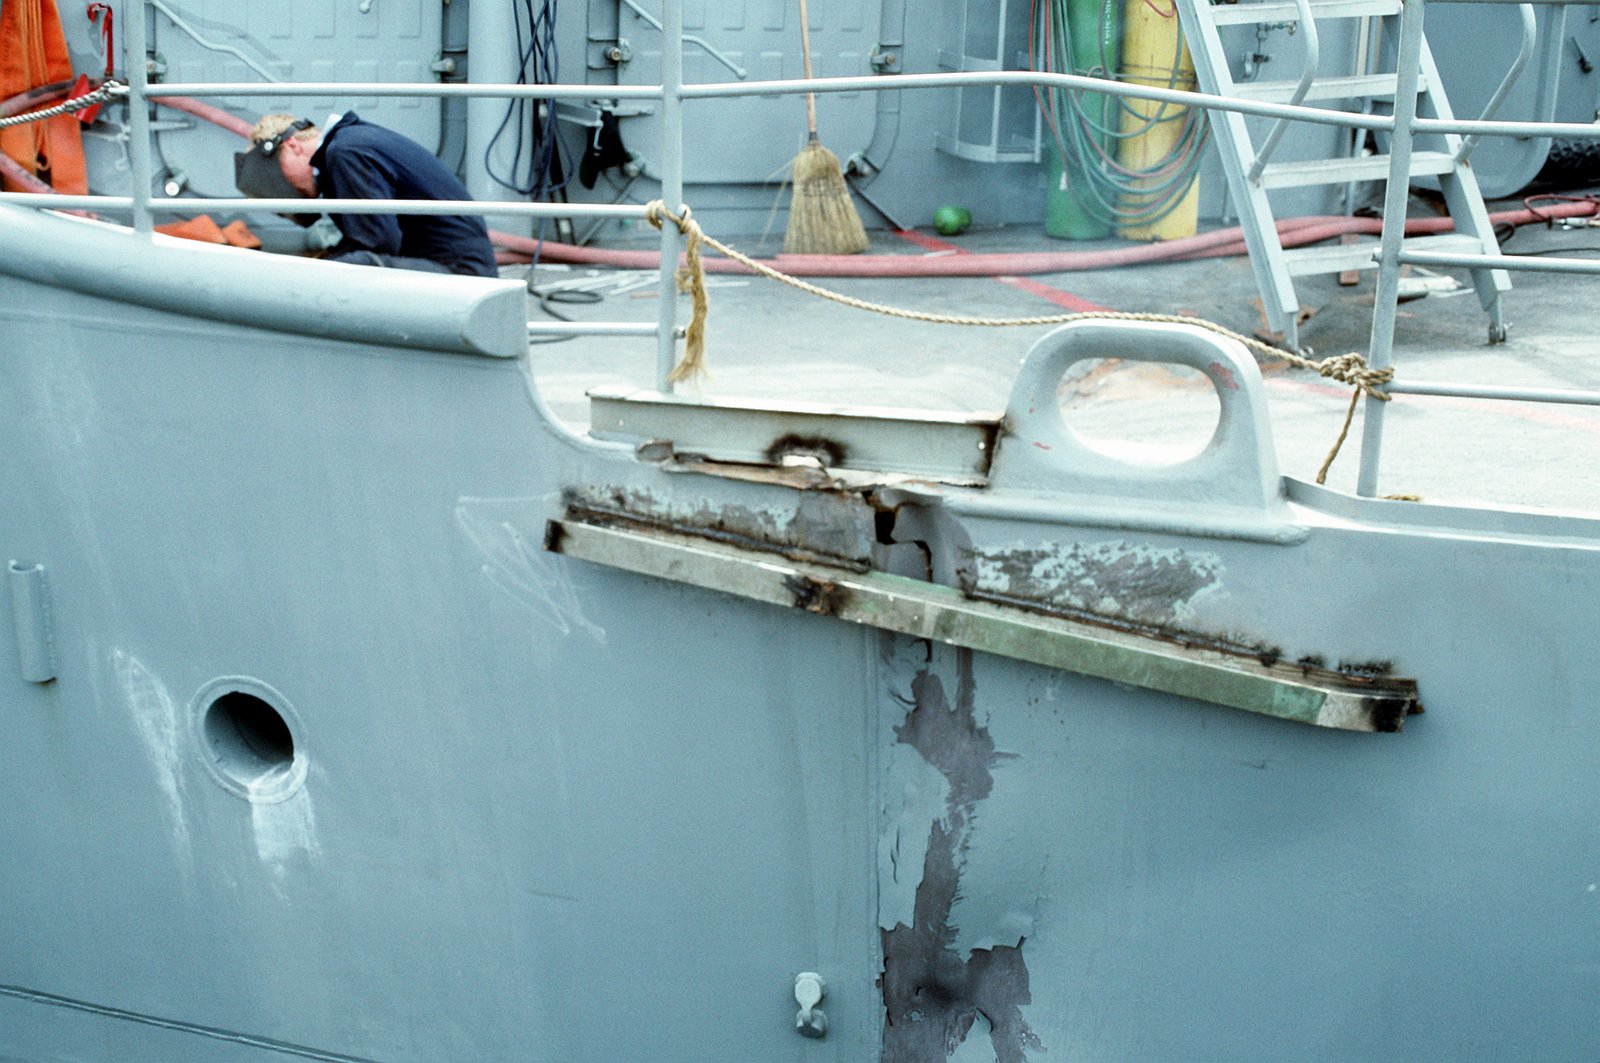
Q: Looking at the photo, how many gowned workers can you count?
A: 1